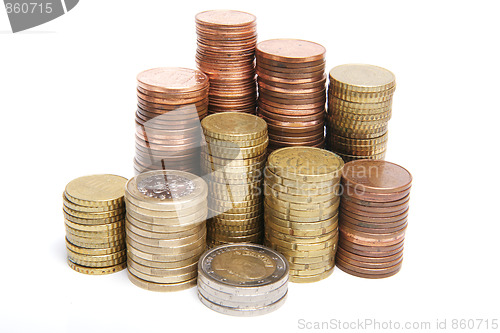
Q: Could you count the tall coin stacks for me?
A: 9